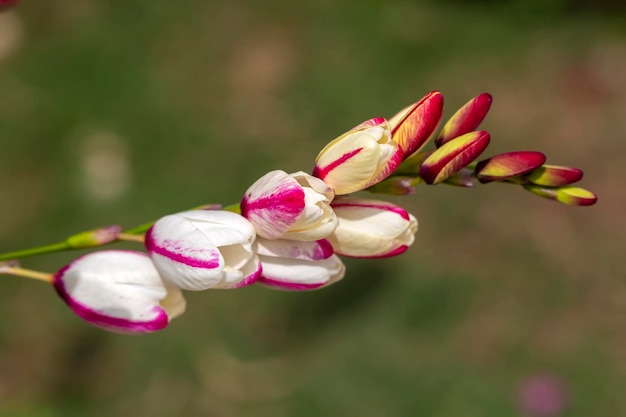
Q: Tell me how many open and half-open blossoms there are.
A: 6